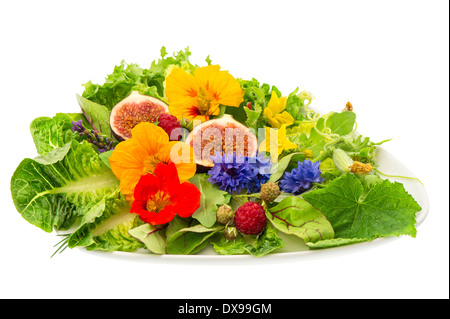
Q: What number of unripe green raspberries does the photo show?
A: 3